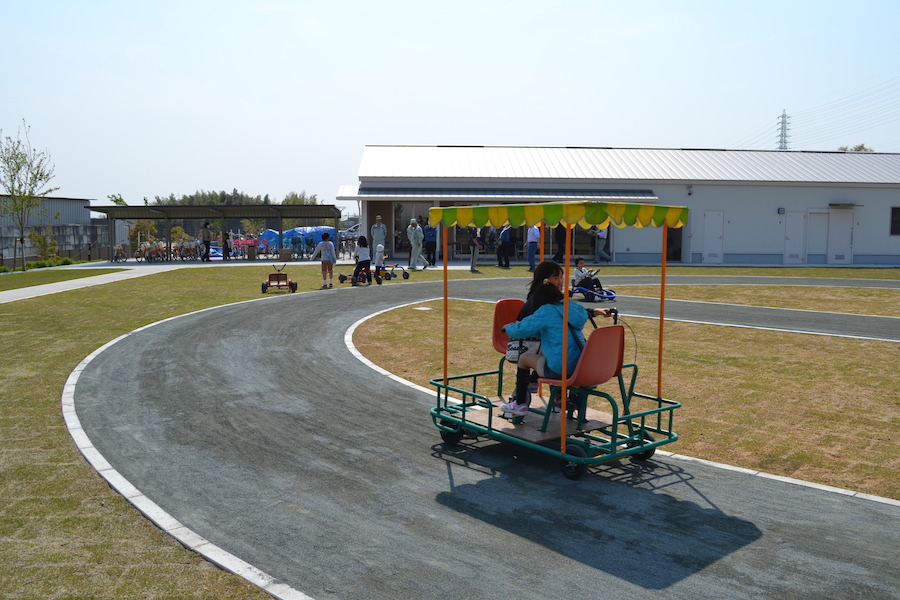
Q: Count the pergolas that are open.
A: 1